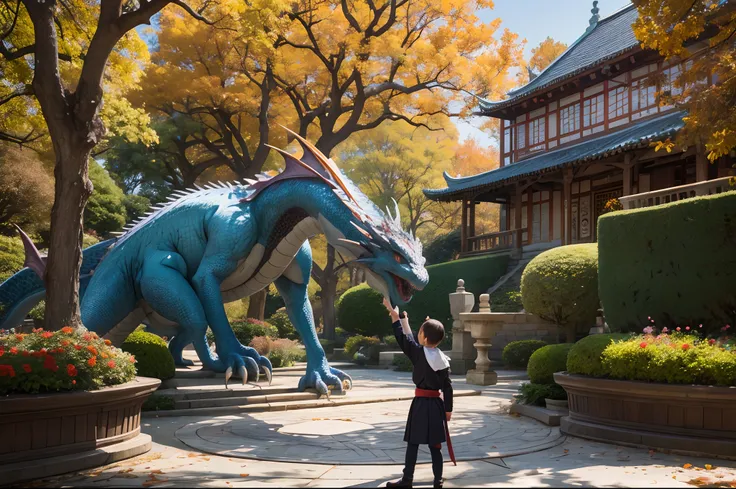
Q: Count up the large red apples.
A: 0